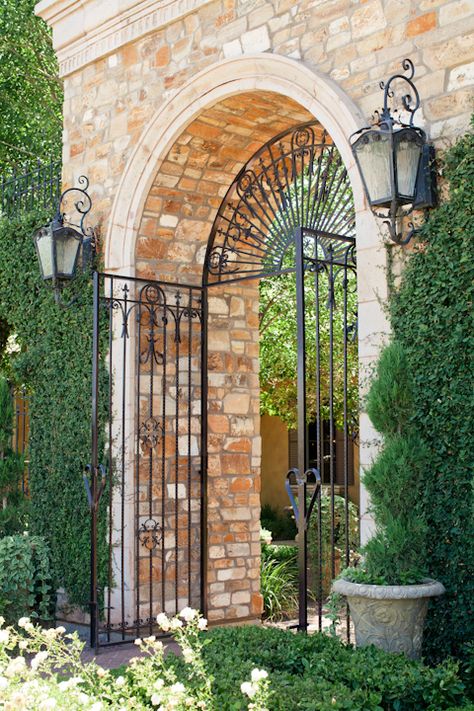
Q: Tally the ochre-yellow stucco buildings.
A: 1